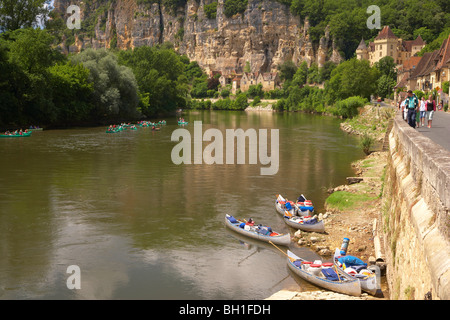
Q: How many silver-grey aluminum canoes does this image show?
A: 6